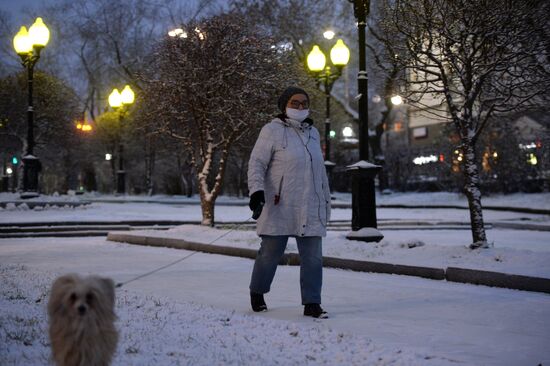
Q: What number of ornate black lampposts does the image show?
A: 4